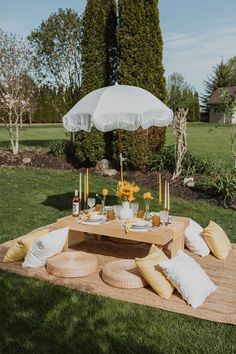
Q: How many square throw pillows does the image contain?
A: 6